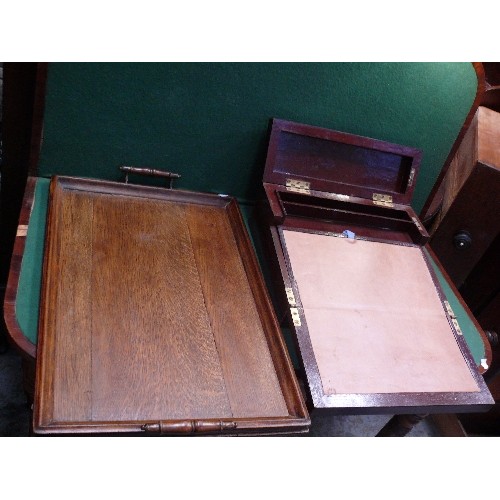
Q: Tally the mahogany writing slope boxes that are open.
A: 1